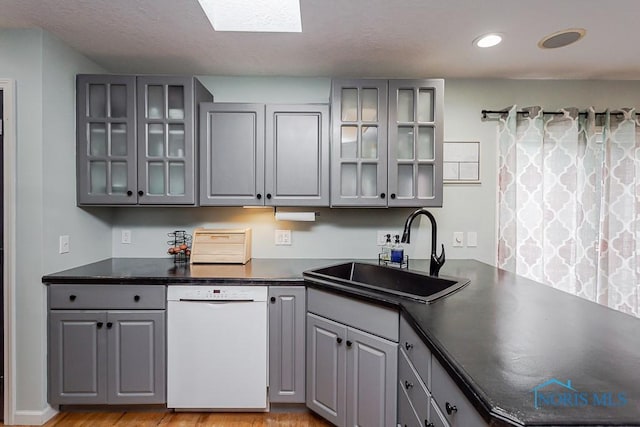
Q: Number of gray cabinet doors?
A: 11